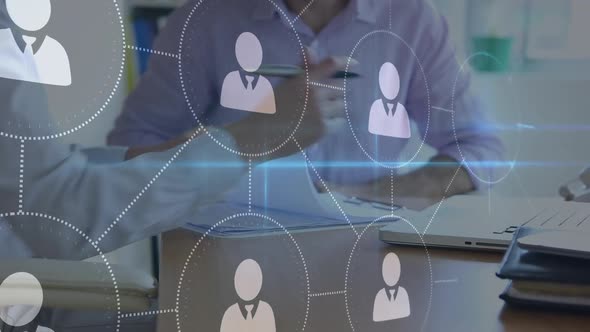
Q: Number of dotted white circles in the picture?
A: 7